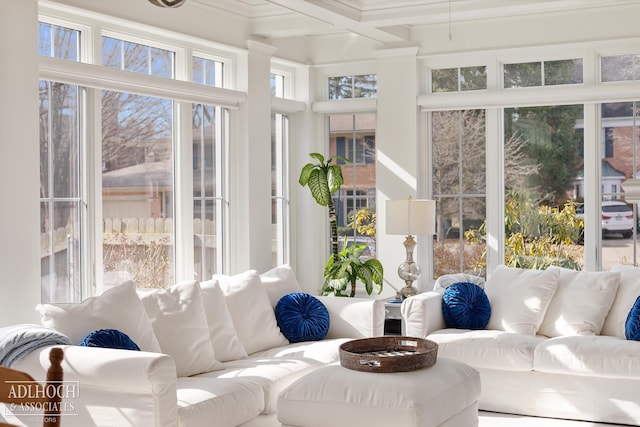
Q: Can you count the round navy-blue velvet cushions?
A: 4